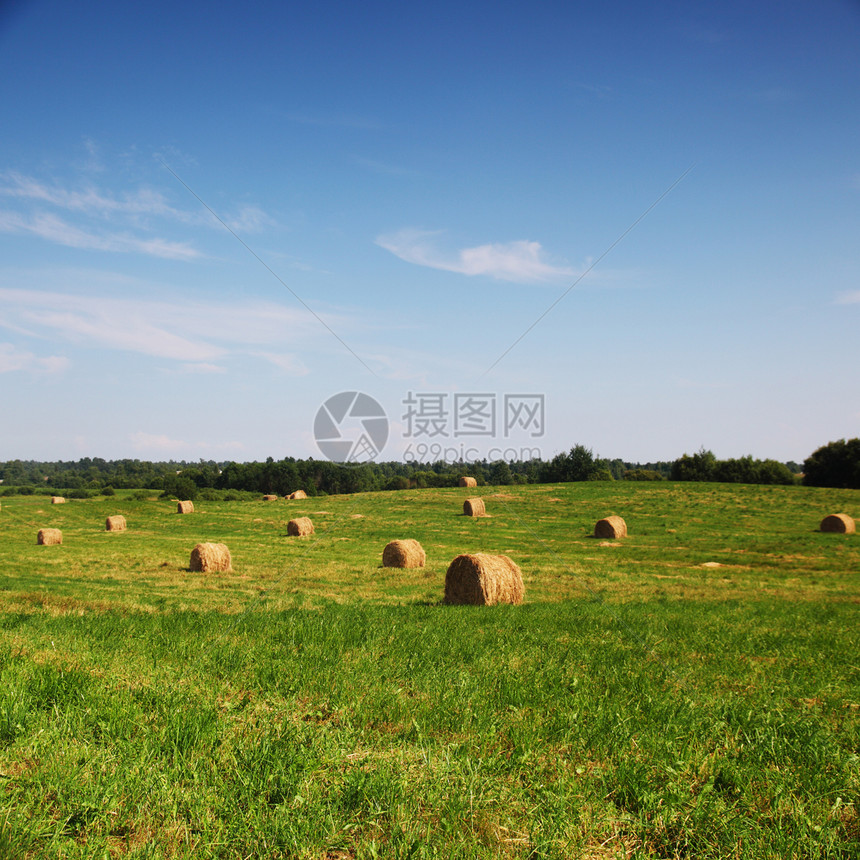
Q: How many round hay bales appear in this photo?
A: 14